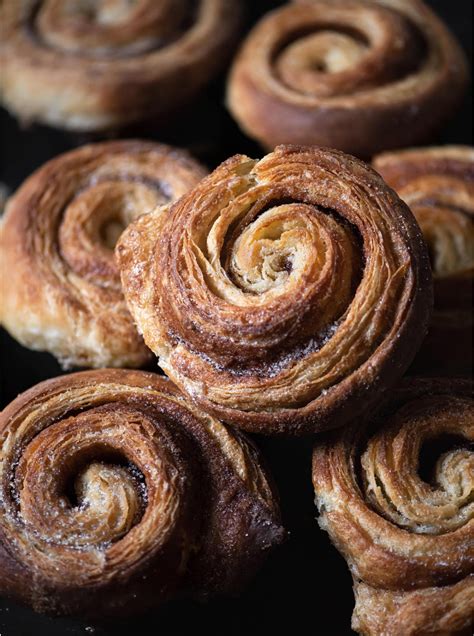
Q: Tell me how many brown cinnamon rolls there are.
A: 7